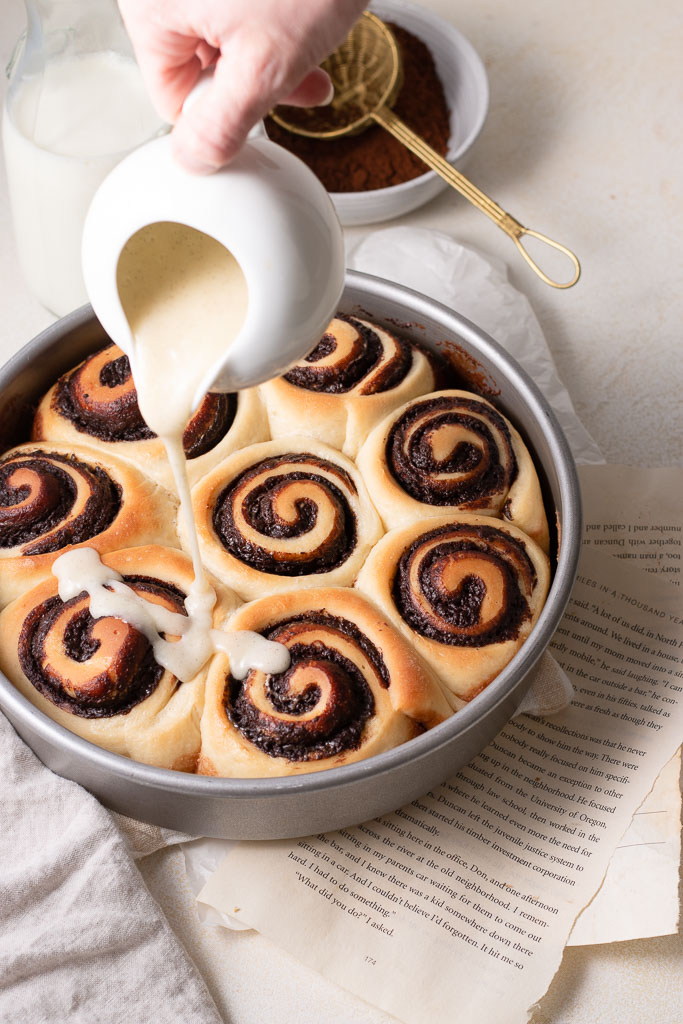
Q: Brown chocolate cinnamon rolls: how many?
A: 8